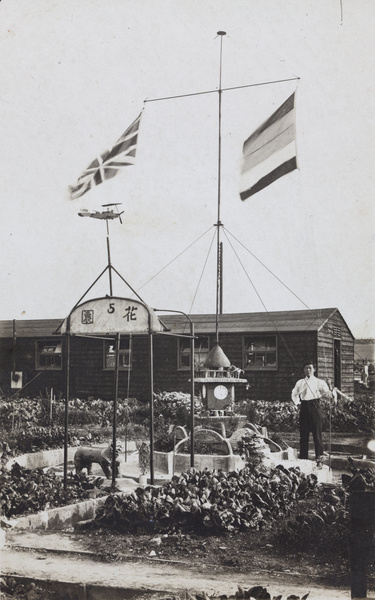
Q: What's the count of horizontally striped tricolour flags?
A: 1